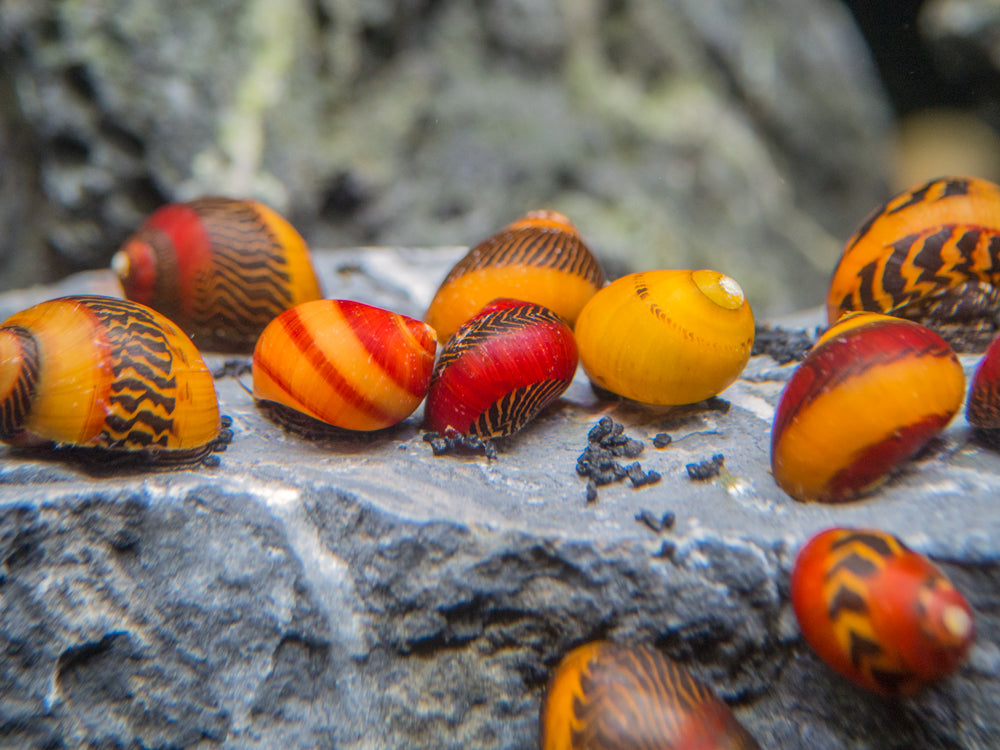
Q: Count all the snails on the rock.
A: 11